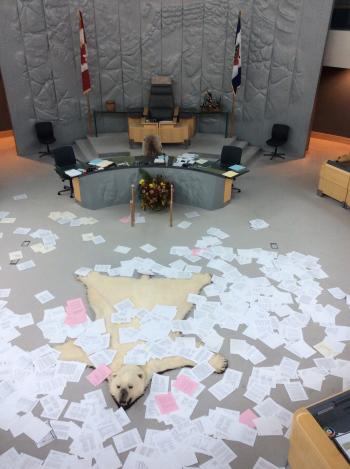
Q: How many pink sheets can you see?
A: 8